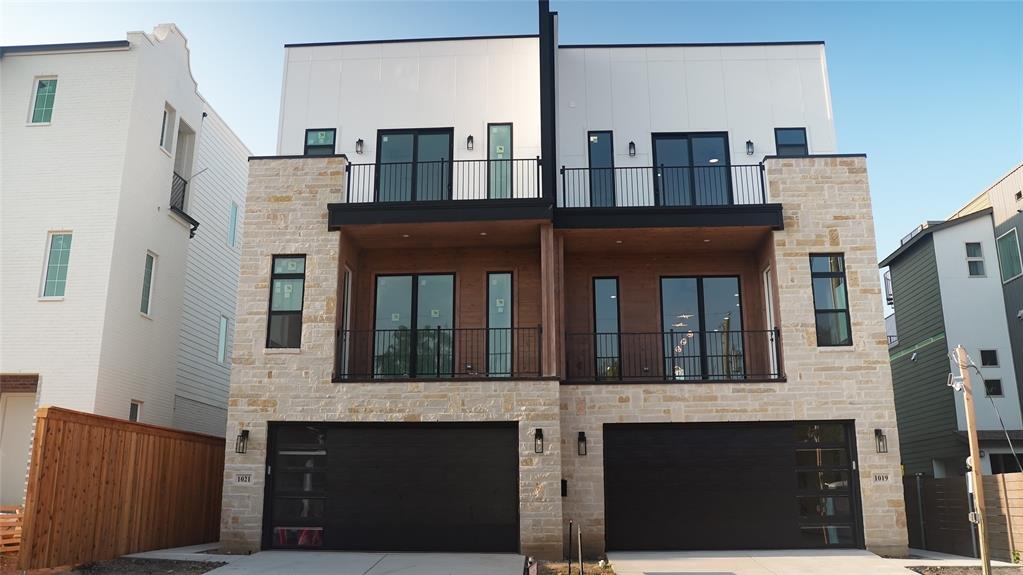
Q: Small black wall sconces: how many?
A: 8